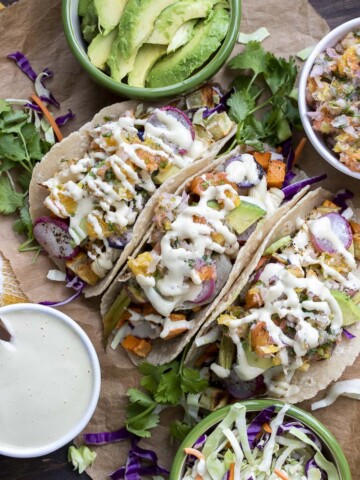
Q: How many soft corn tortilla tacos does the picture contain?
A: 3